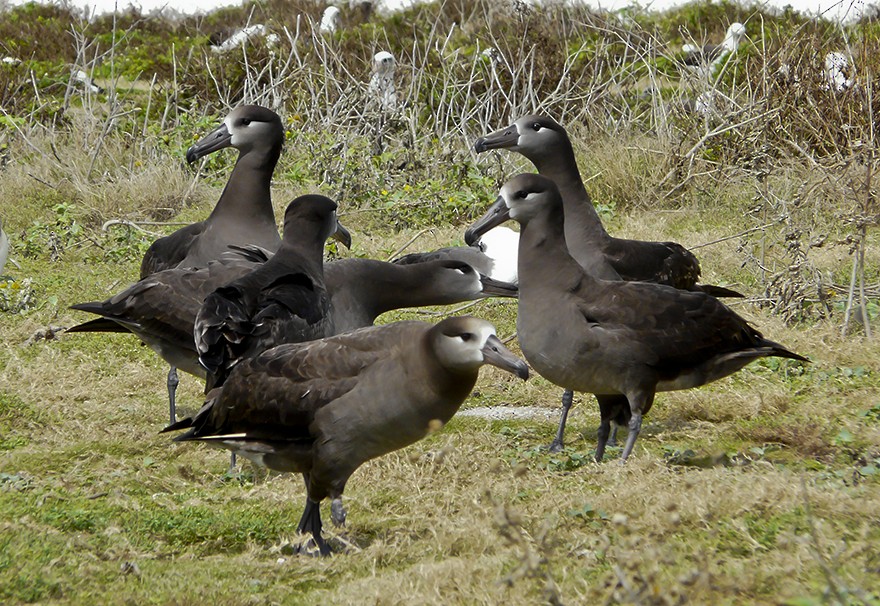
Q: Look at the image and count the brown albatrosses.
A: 6